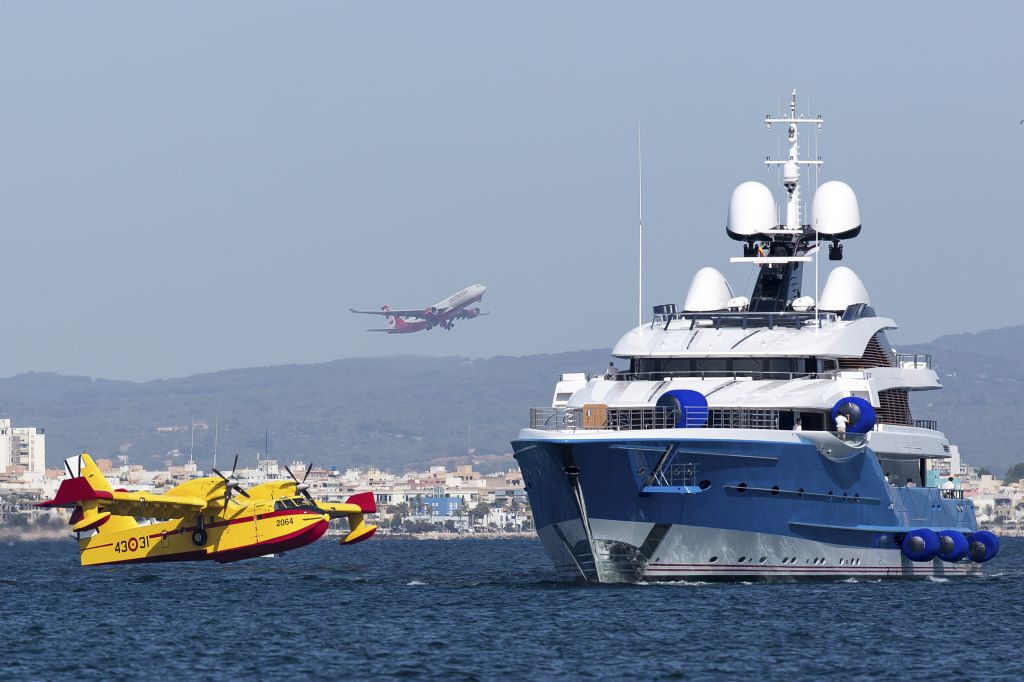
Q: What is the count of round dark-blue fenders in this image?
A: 5